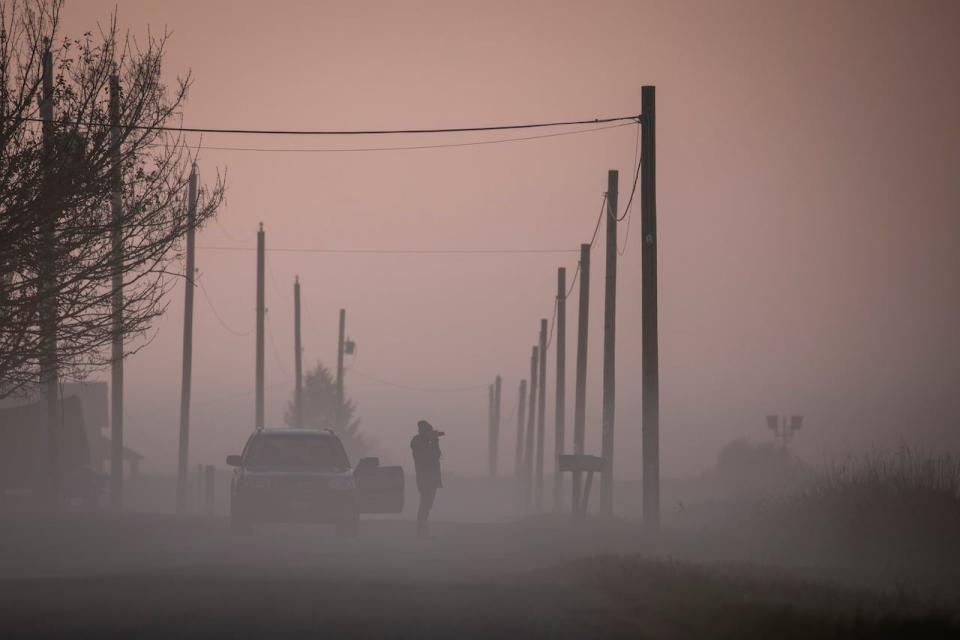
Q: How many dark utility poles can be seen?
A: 15